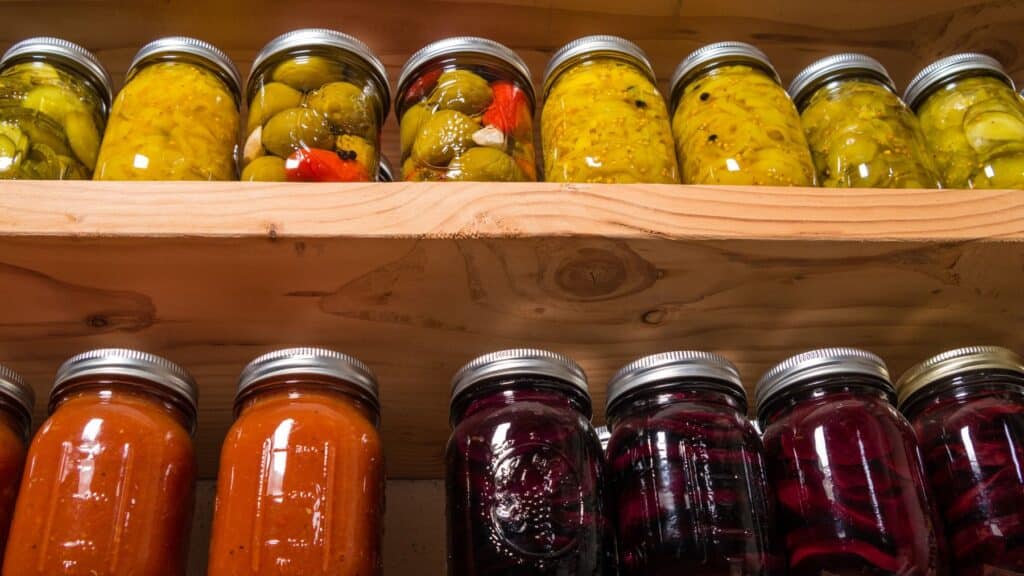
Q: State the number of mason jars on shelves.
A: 15